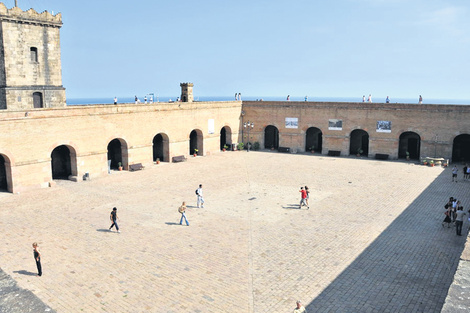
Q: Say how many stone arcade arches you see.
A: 11